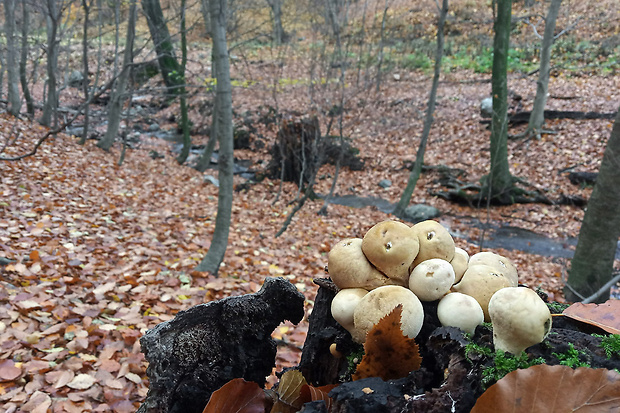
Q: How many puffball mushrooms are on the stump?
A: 11